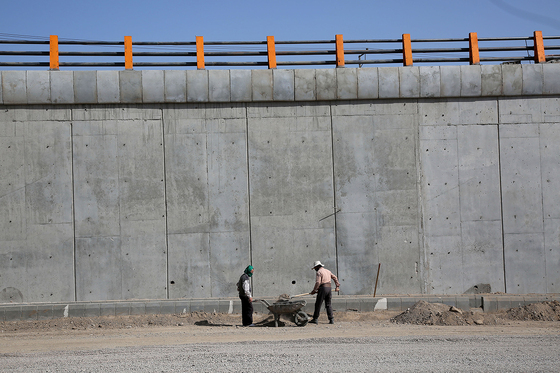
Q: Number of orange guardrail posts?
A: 8